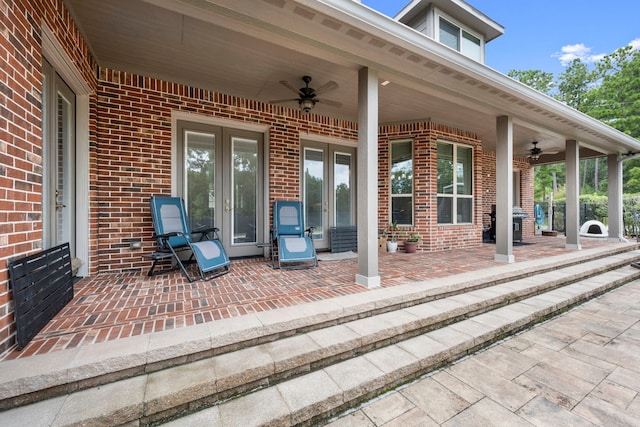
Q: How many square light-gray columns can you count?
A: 4